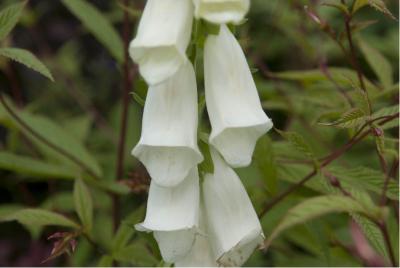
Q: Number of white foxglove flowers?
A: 7